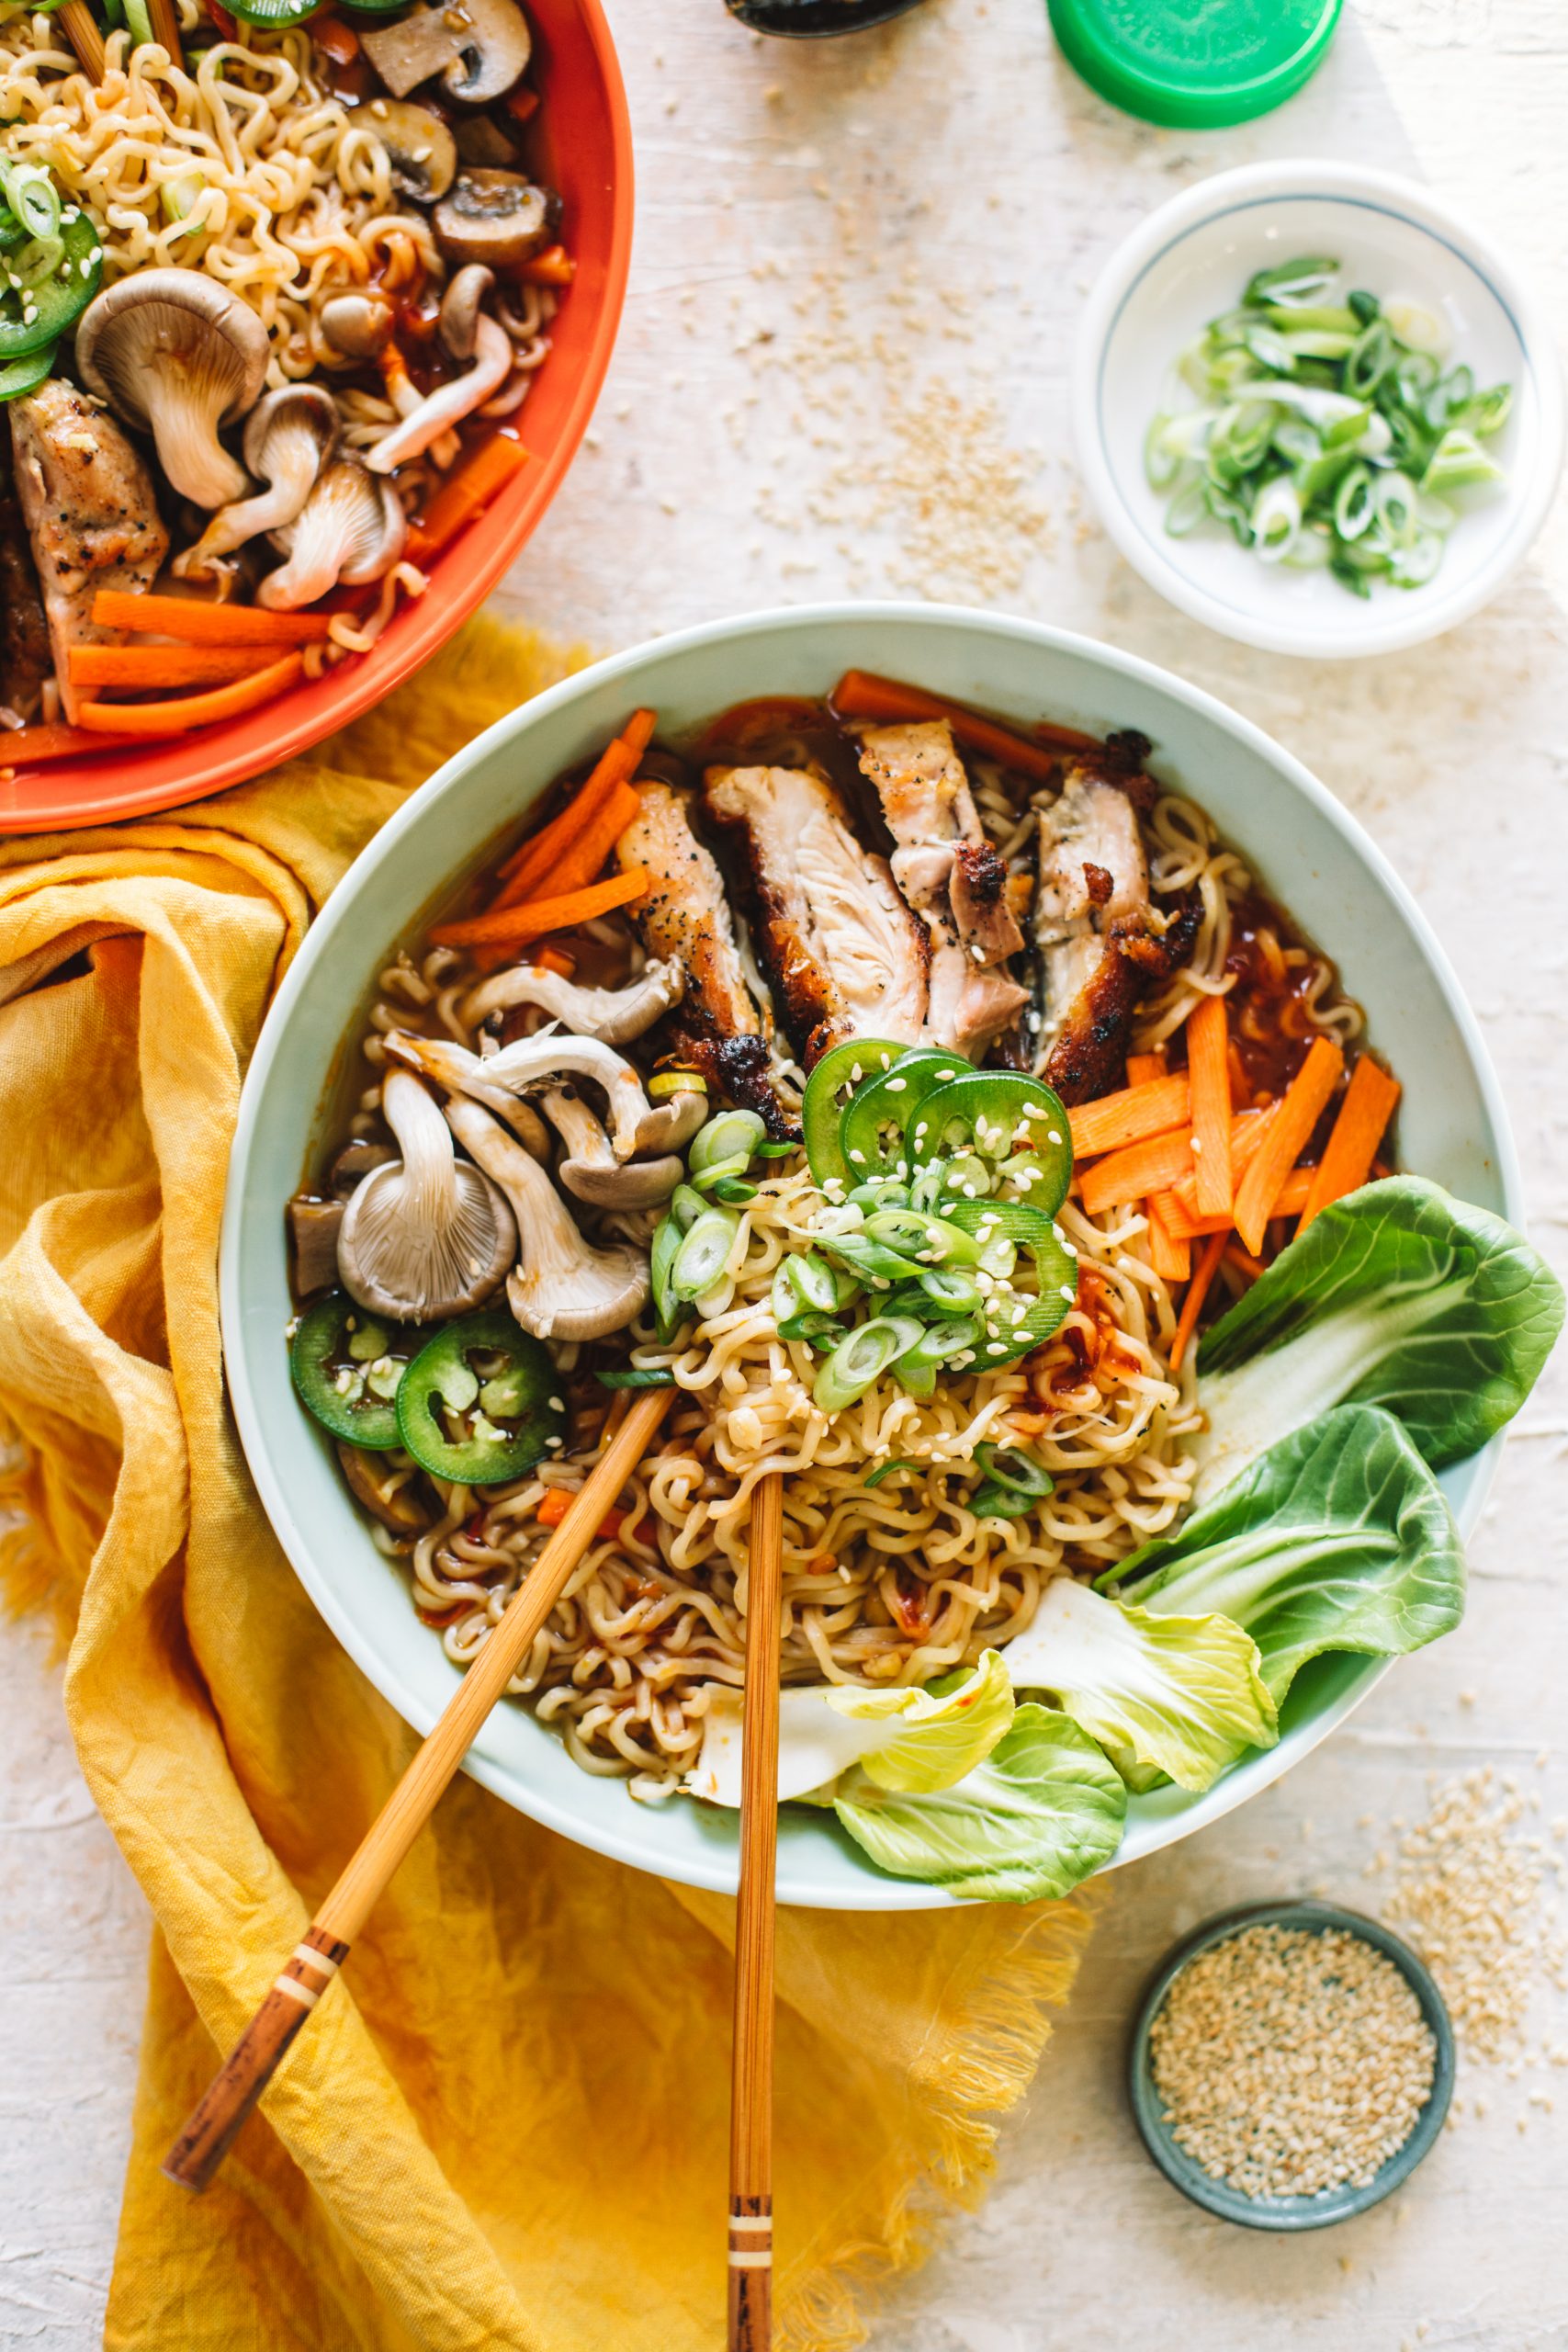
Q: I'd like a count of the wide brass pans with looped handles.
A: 0